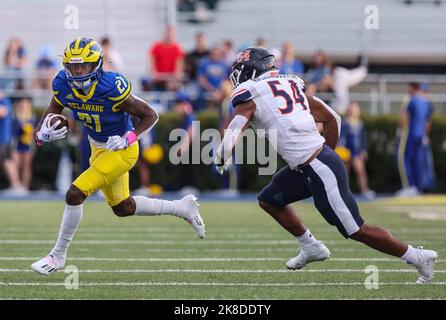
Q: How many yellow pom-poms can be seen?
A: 3